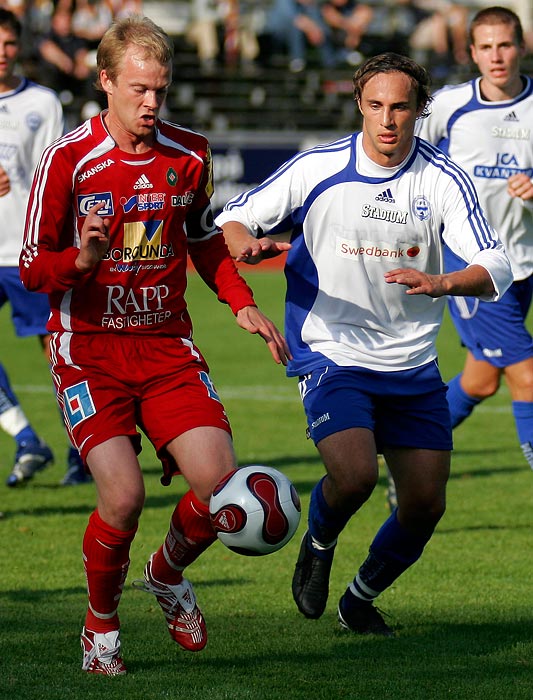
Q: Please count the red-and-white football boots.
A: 2